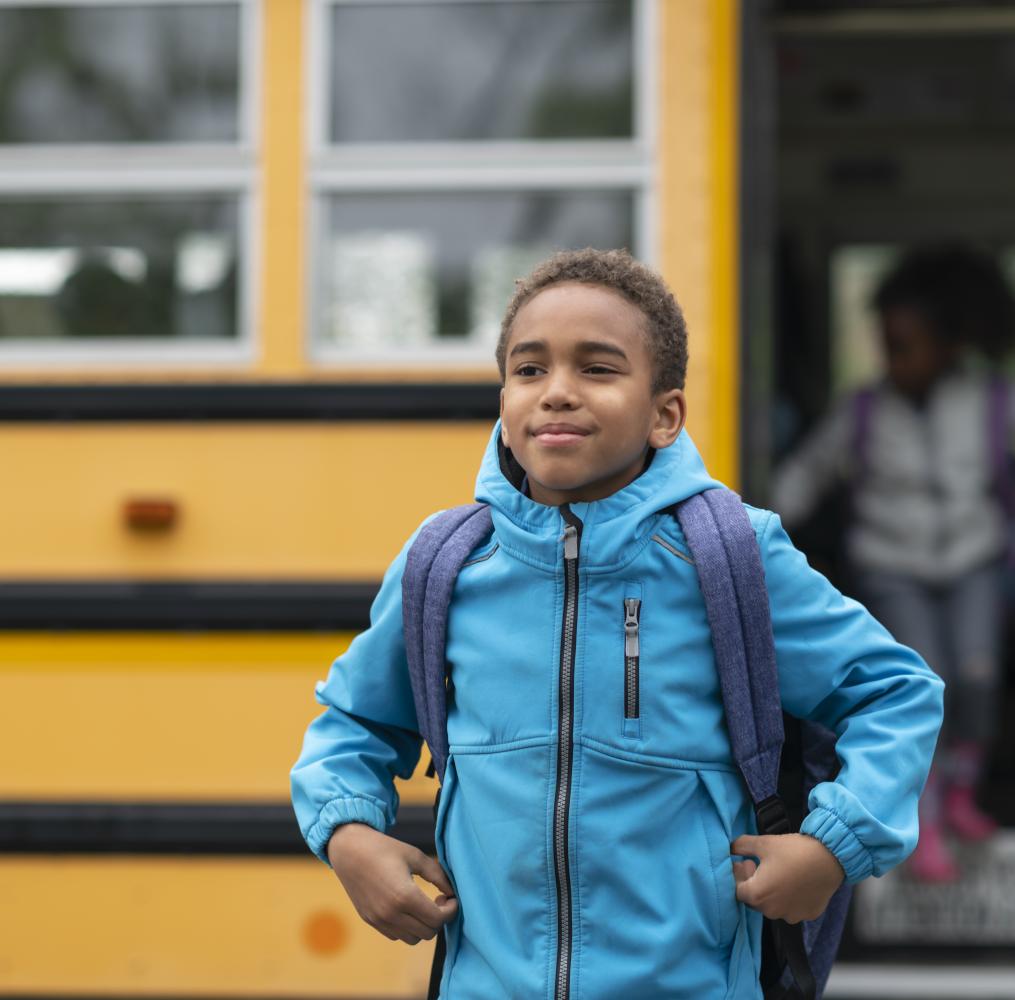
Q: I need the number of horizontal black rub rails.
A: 3